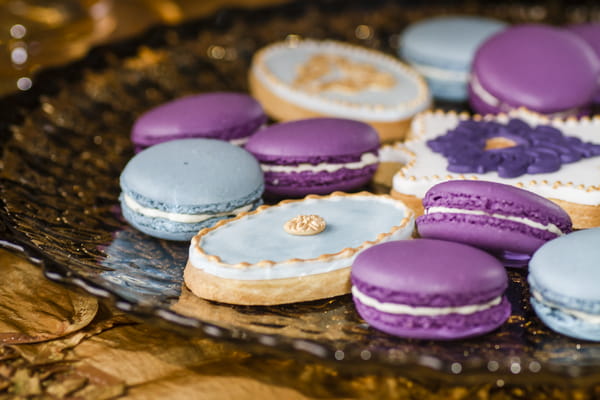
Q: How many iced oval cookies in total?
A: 2